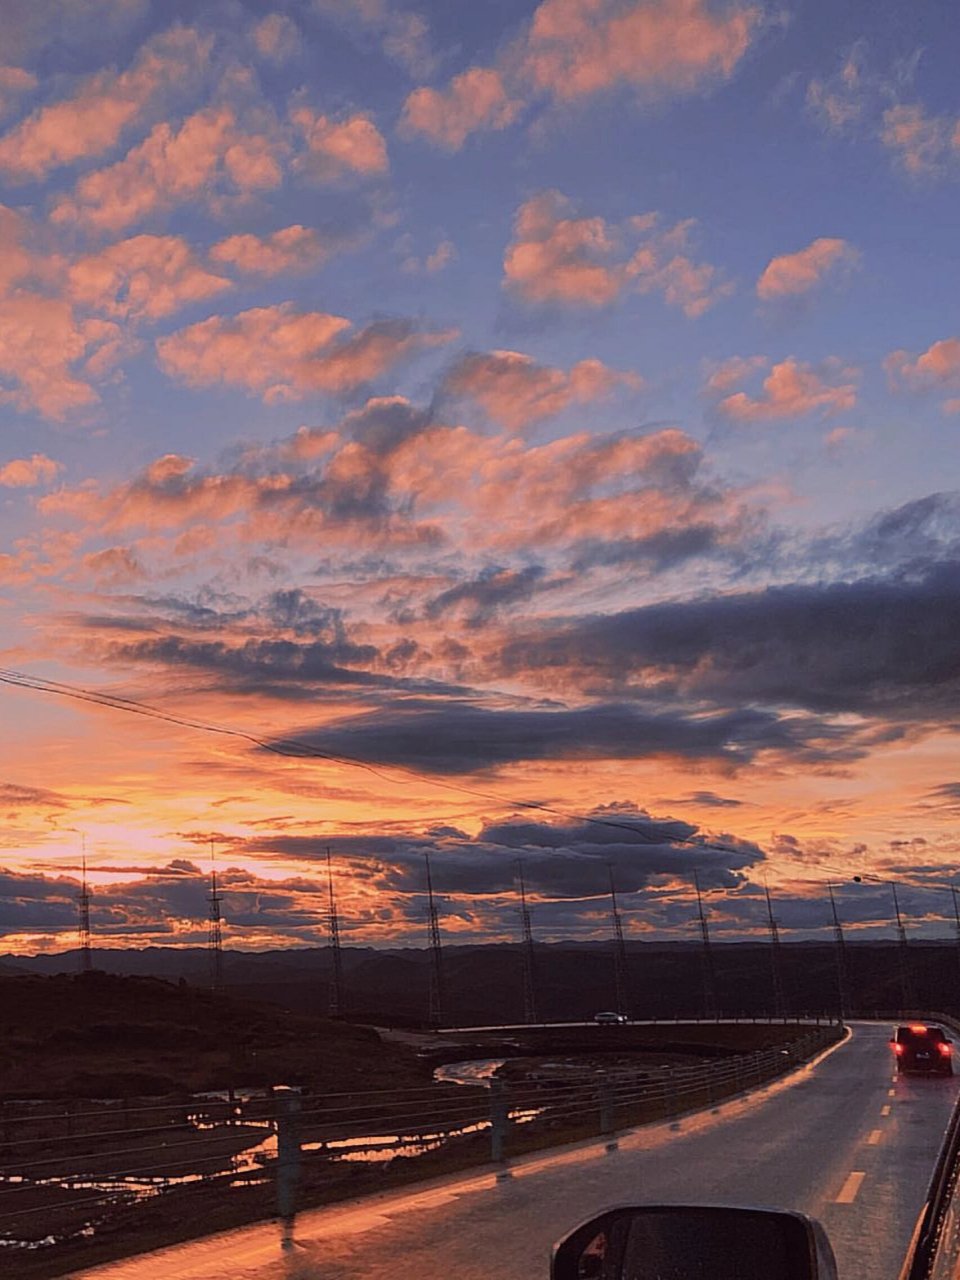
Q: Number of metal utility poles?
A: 11